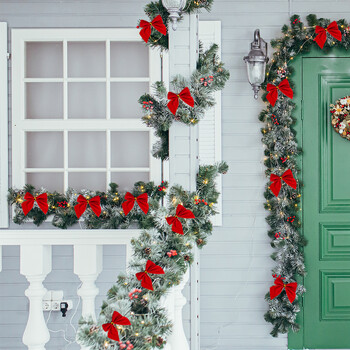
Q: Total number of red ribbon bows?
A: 12